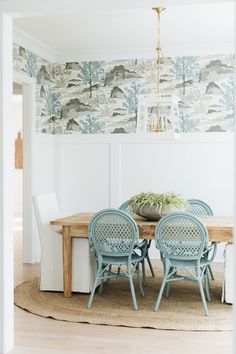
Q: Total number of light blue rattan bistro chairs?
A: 4